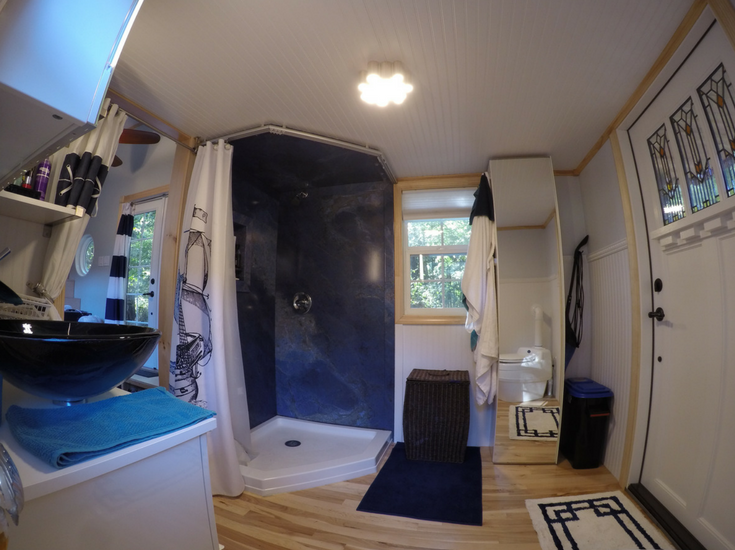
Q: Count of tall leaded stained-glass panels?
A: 3